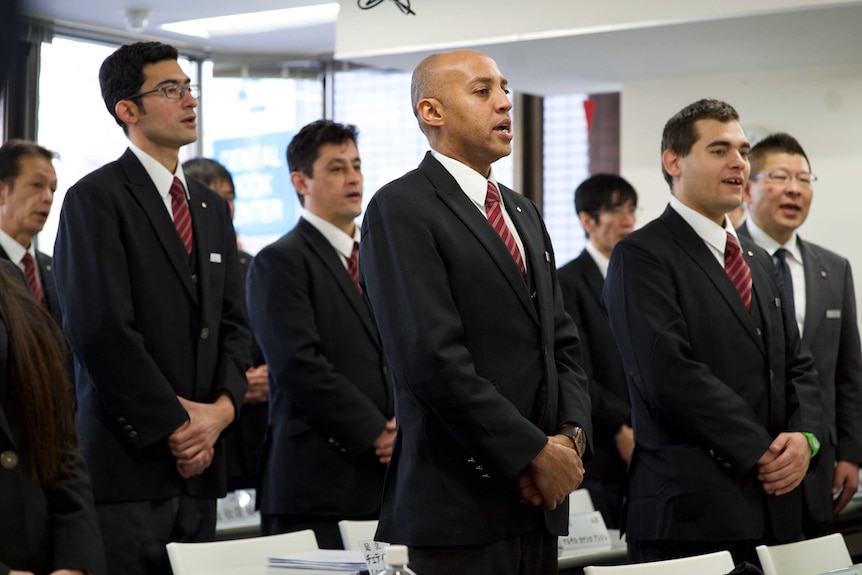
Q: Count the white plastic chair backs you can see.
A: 5